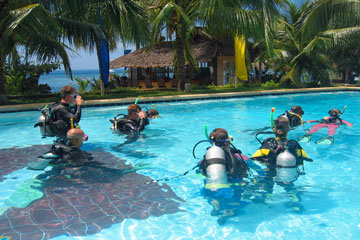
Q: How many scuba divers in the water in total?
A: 8